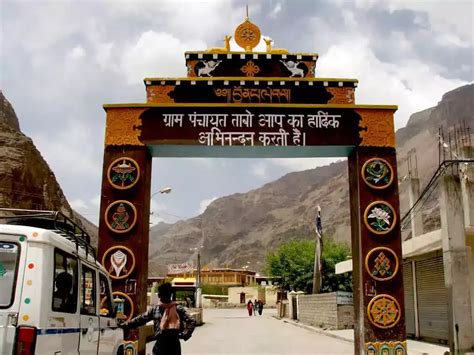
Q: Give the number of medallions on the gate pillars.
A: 8